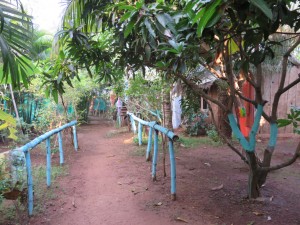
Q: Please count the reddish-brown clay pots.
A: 0